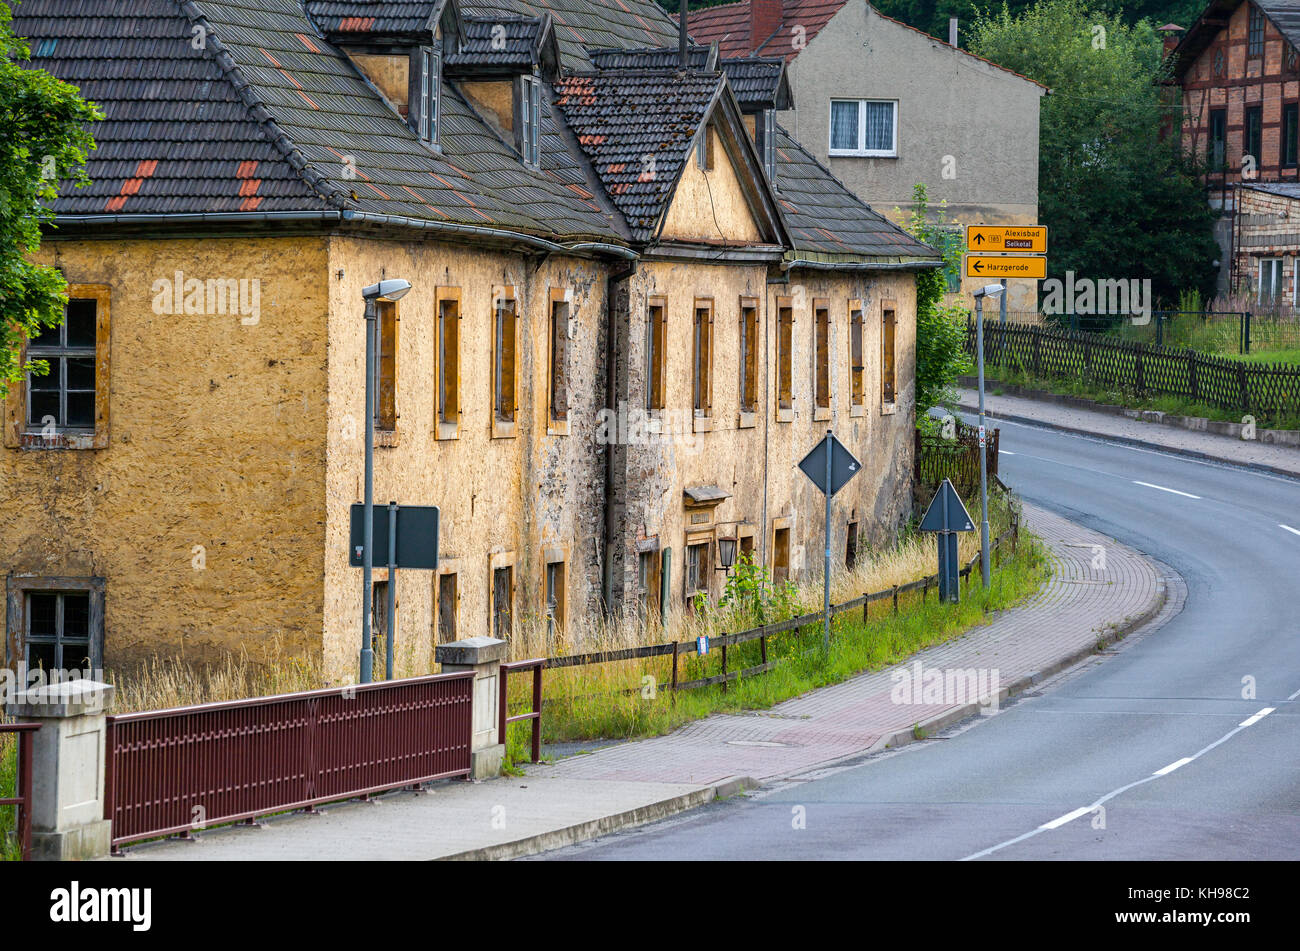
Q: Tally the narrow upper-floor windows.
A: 11